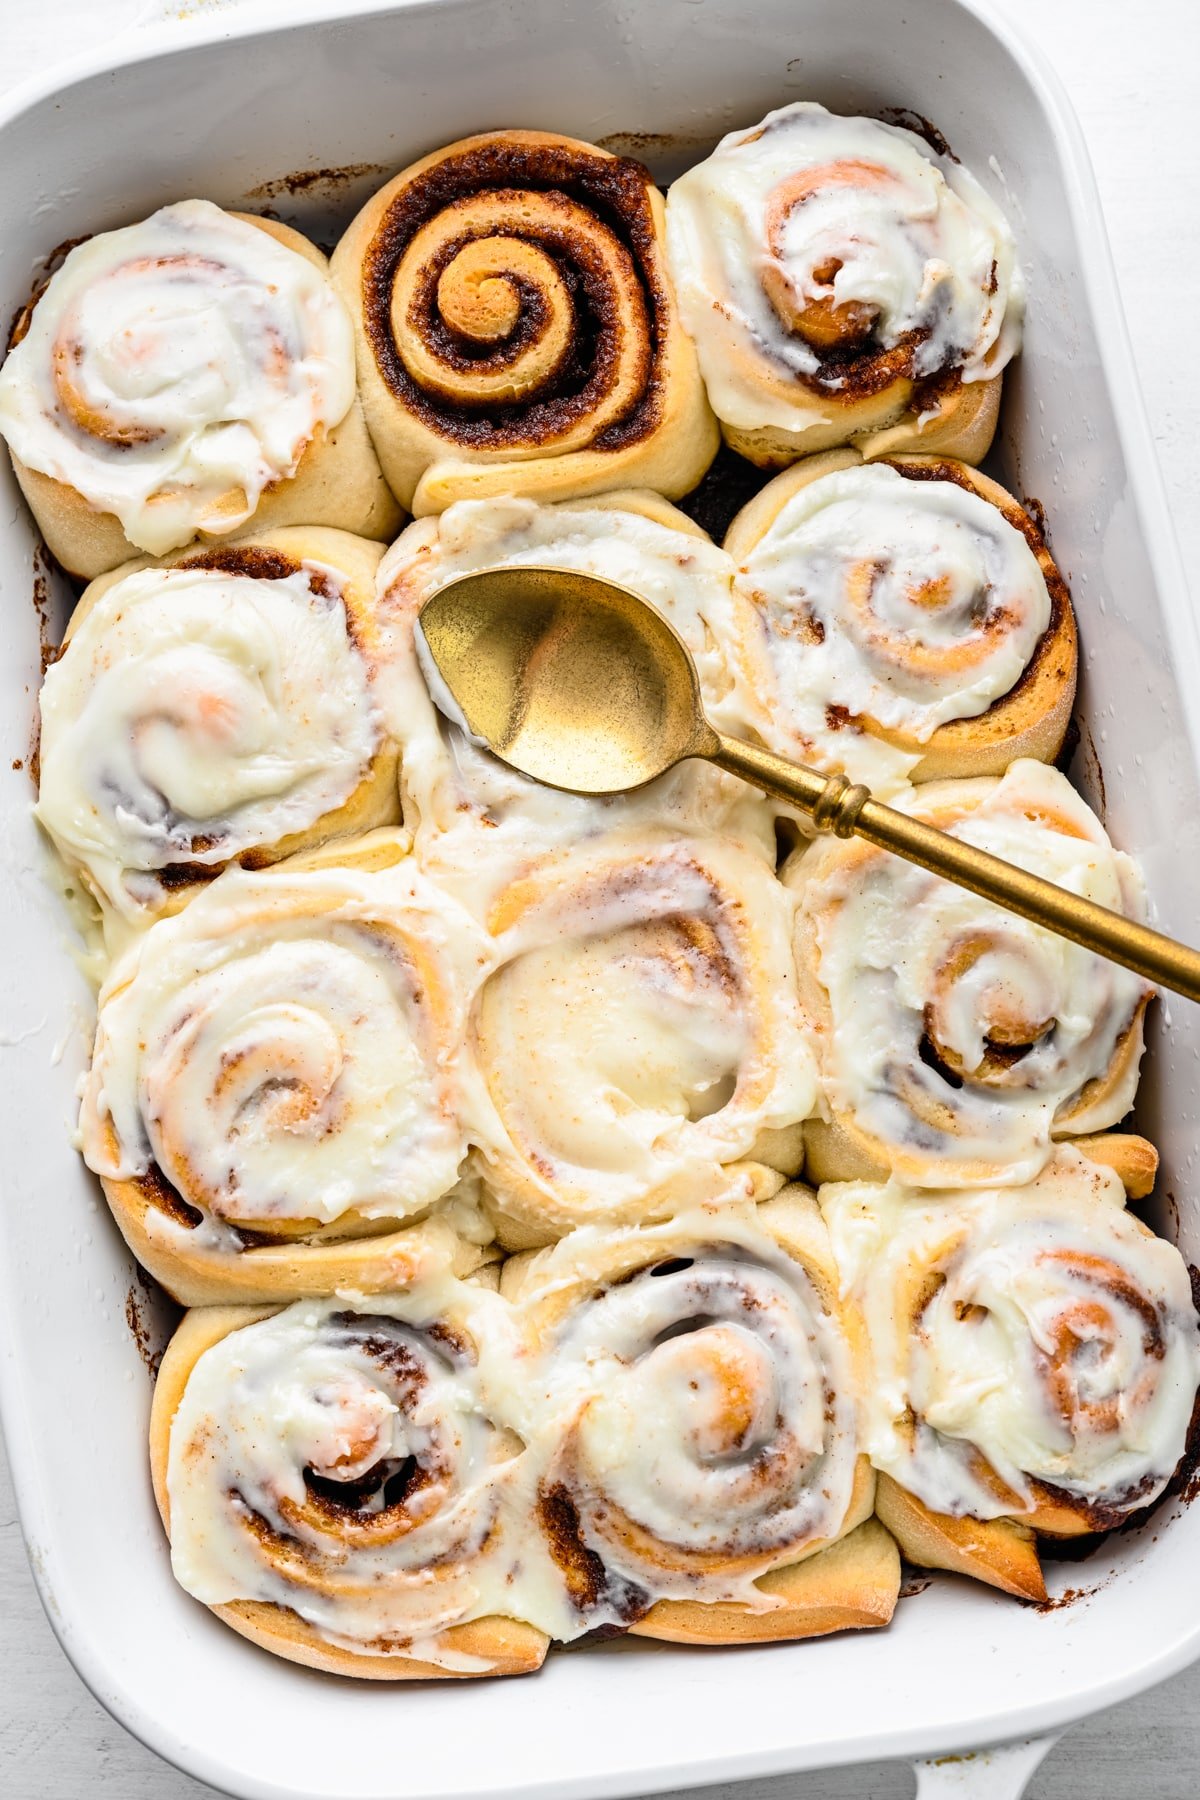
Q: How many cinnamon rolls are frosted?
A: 11